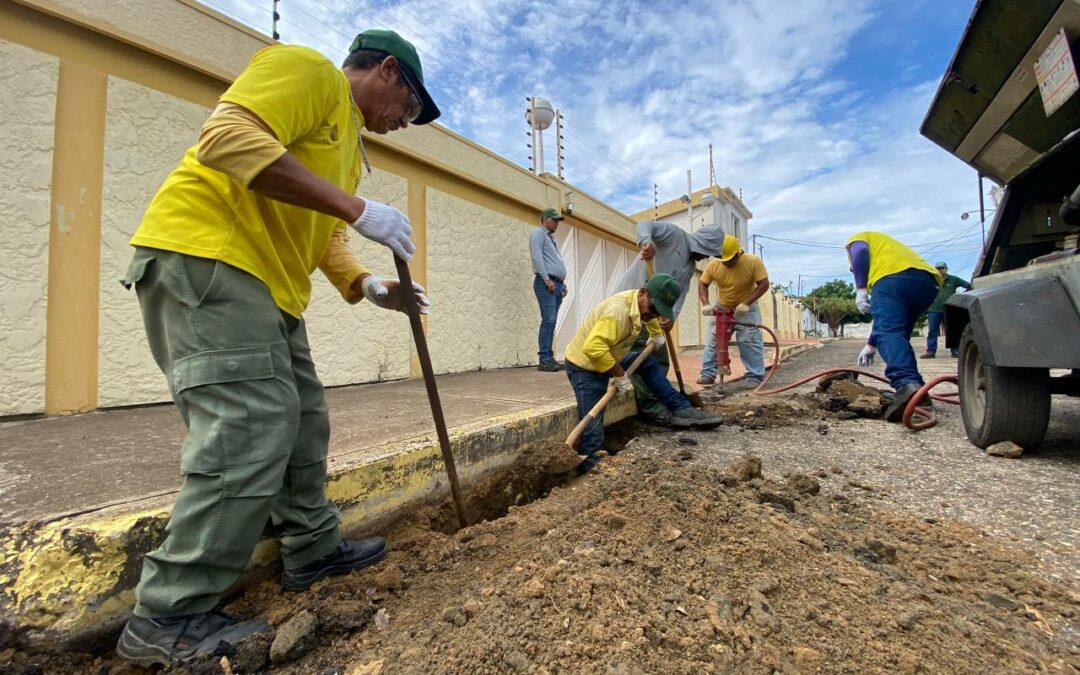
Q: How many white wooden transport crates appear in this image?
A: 0